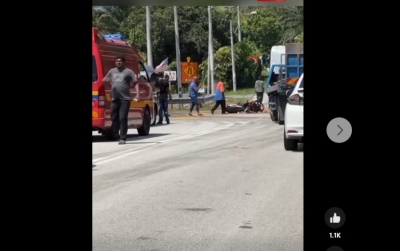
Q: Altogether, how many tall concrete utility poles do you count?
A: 5